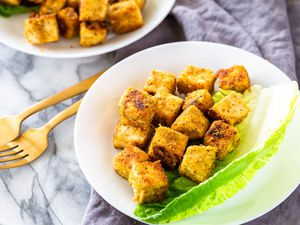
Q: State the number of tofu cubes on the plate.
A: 14